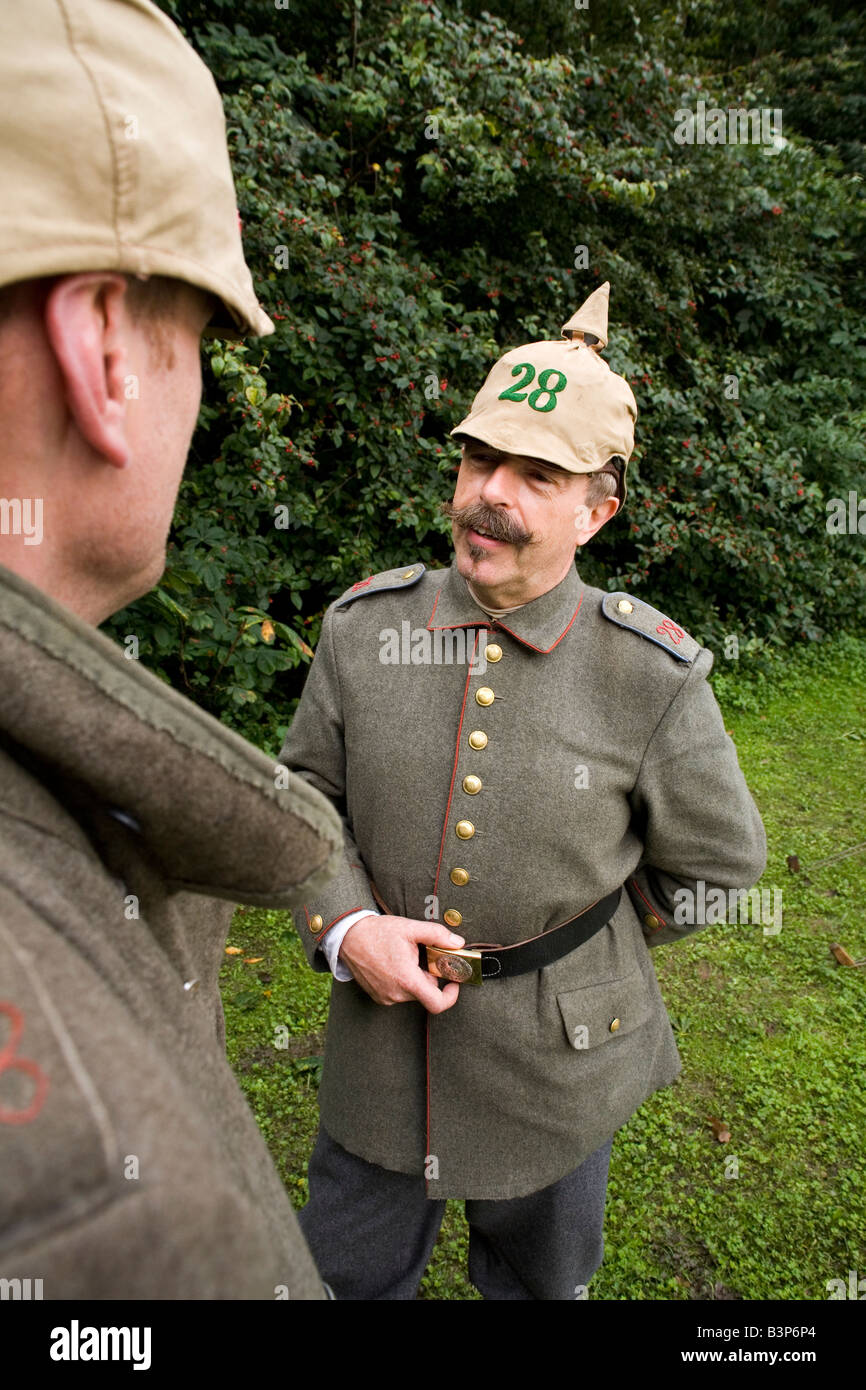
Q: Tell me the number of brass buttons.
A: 12